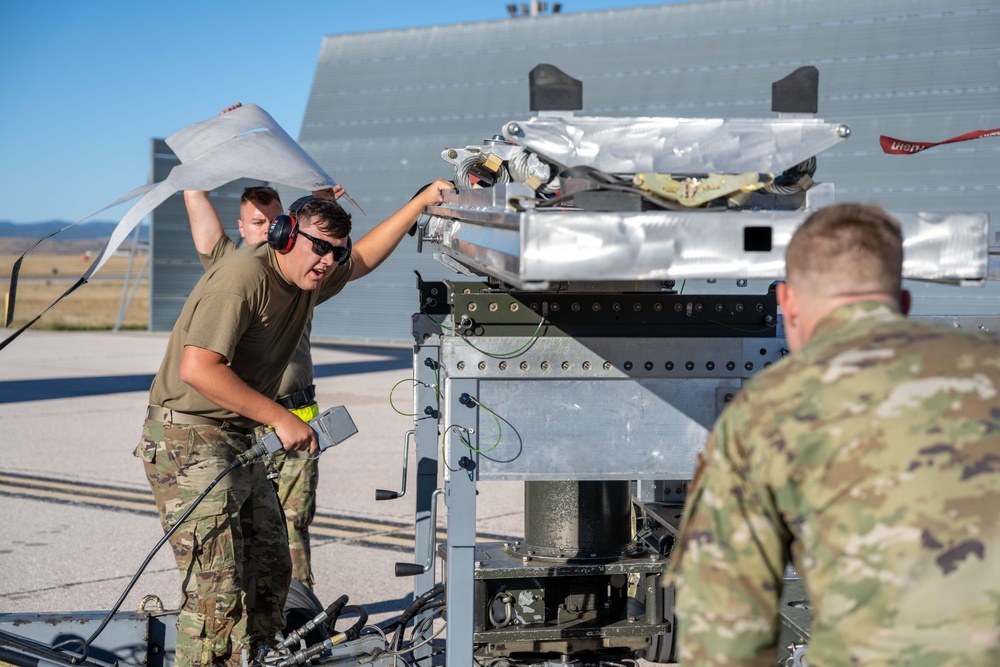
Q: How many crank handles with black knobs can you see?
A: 2